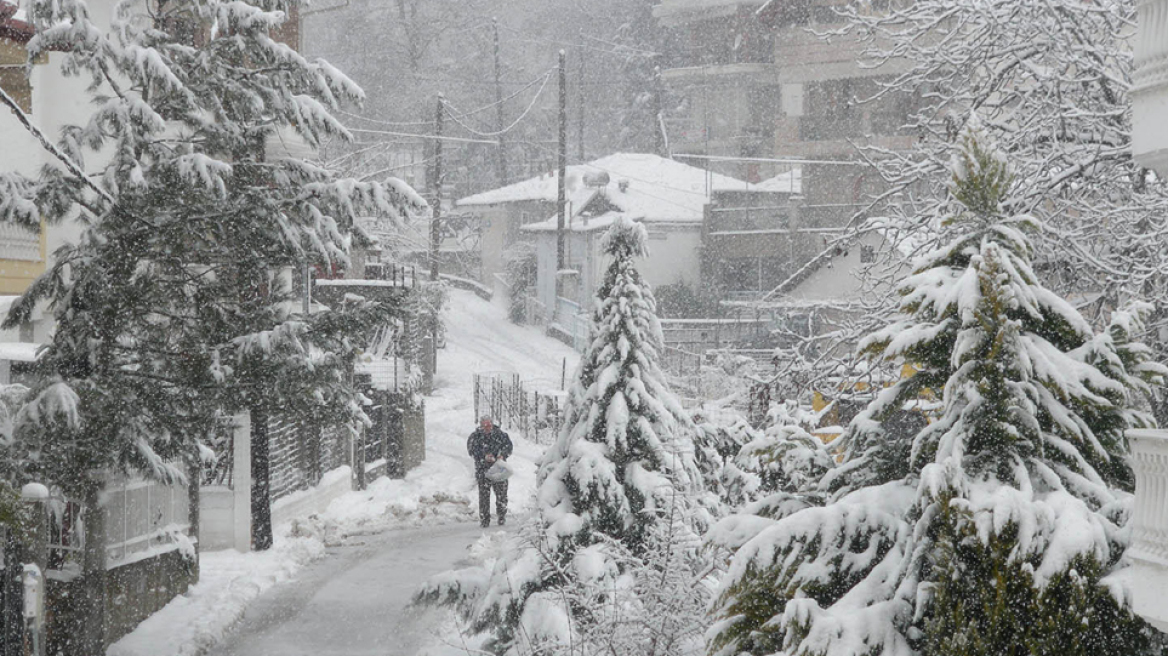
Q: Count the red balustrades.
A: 0